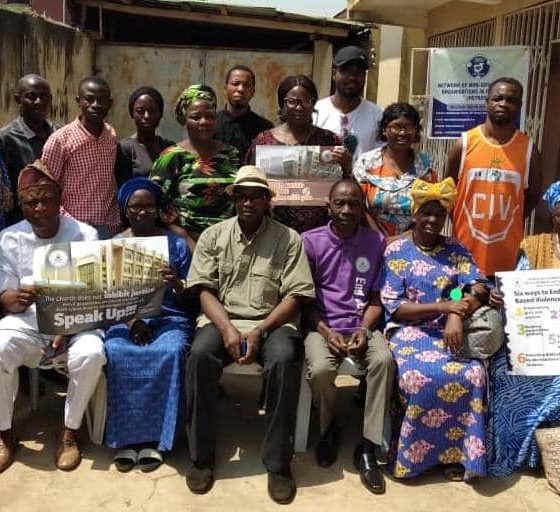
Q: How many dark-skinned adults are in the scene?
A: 15